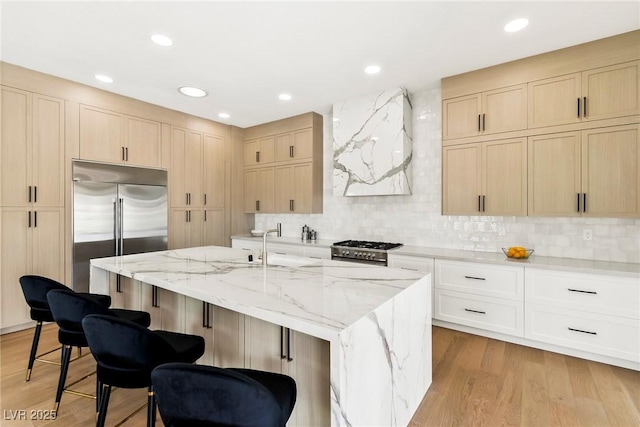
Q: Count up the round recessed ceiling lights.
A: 7